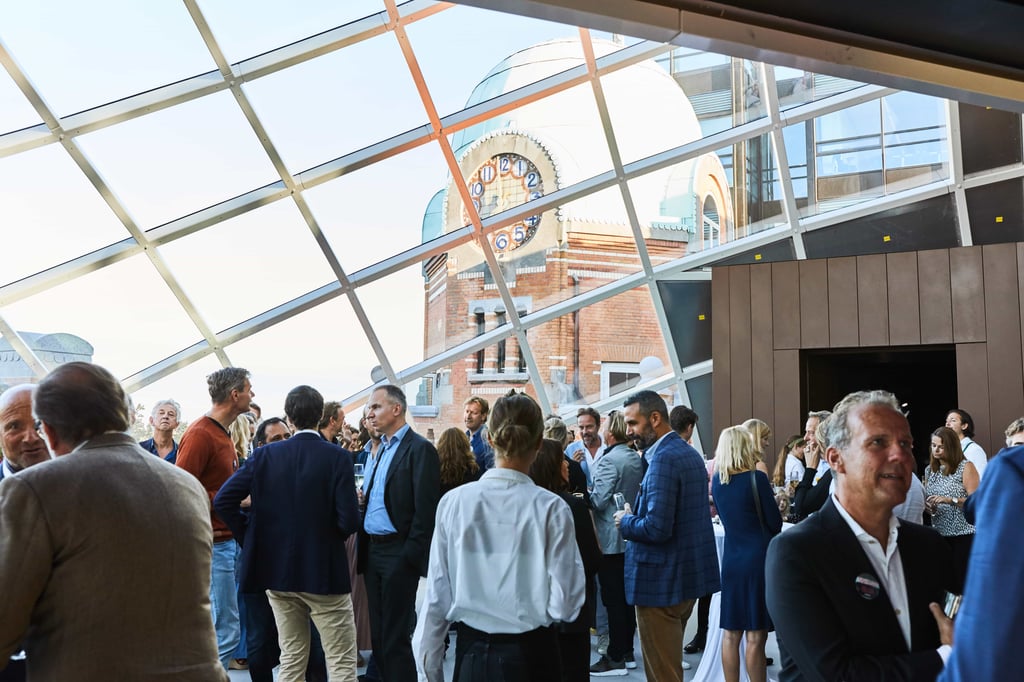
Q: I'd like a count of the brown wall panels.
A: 14